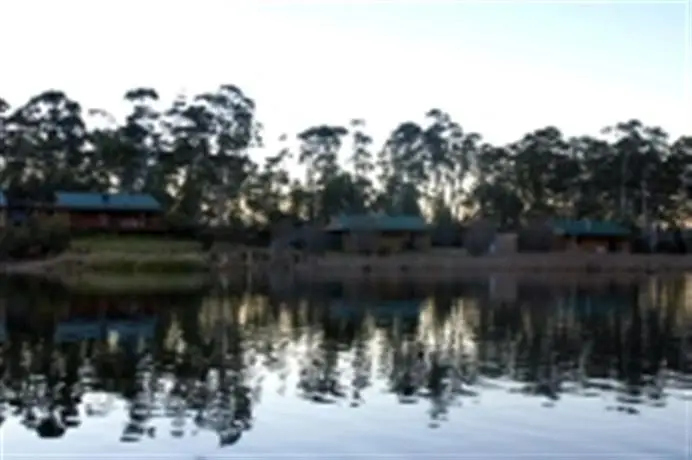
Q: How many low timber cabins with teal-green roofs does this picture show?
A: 3